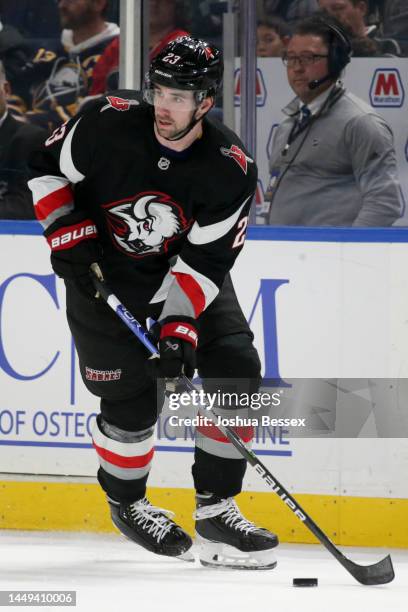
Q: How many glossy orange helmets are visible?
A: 0